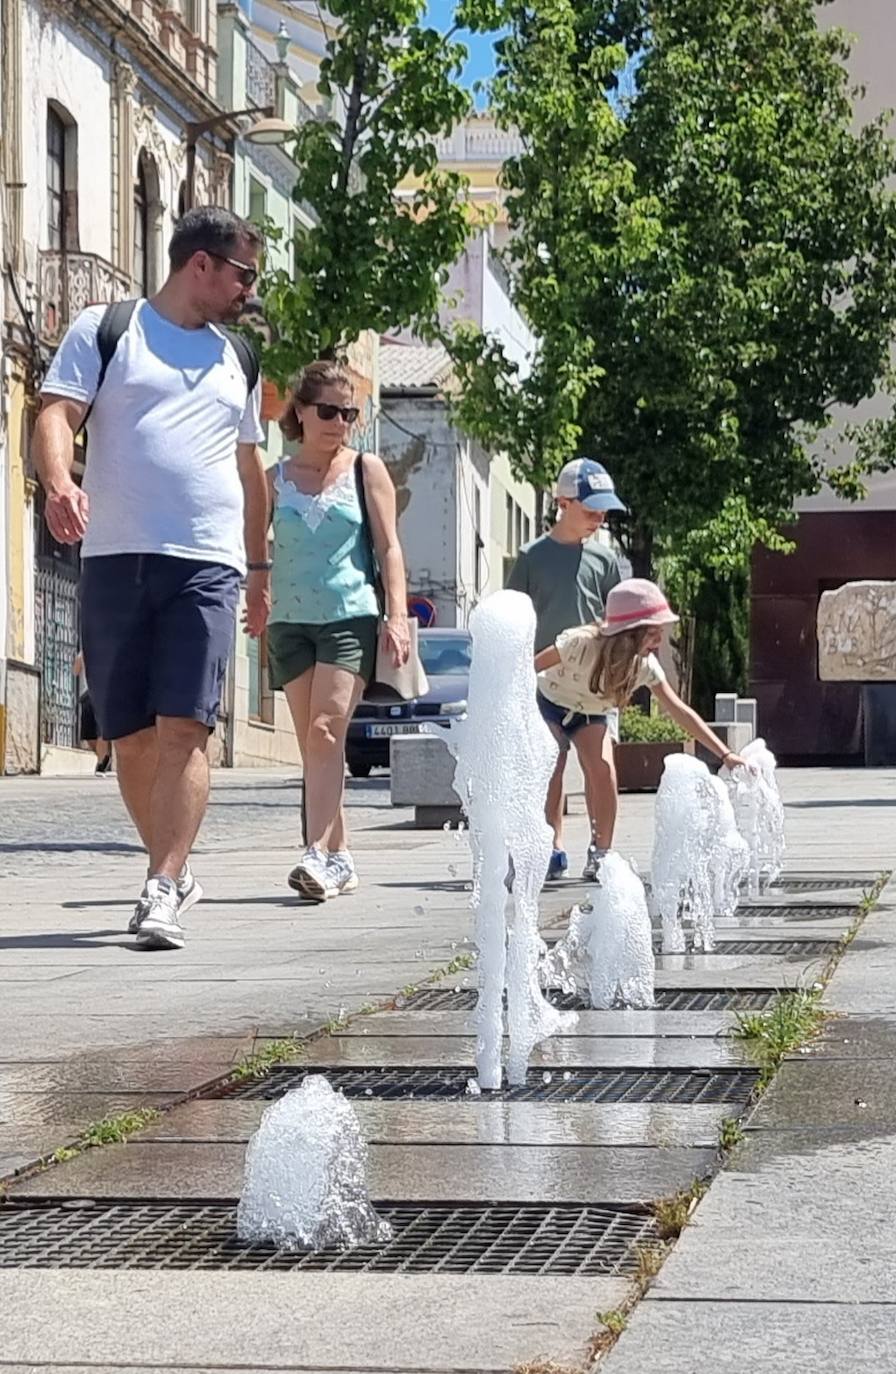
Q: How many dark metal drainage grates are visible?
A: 6